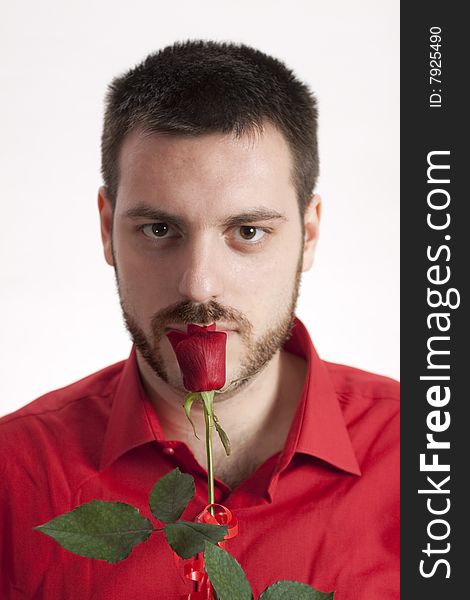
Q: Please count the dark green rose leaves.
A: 5